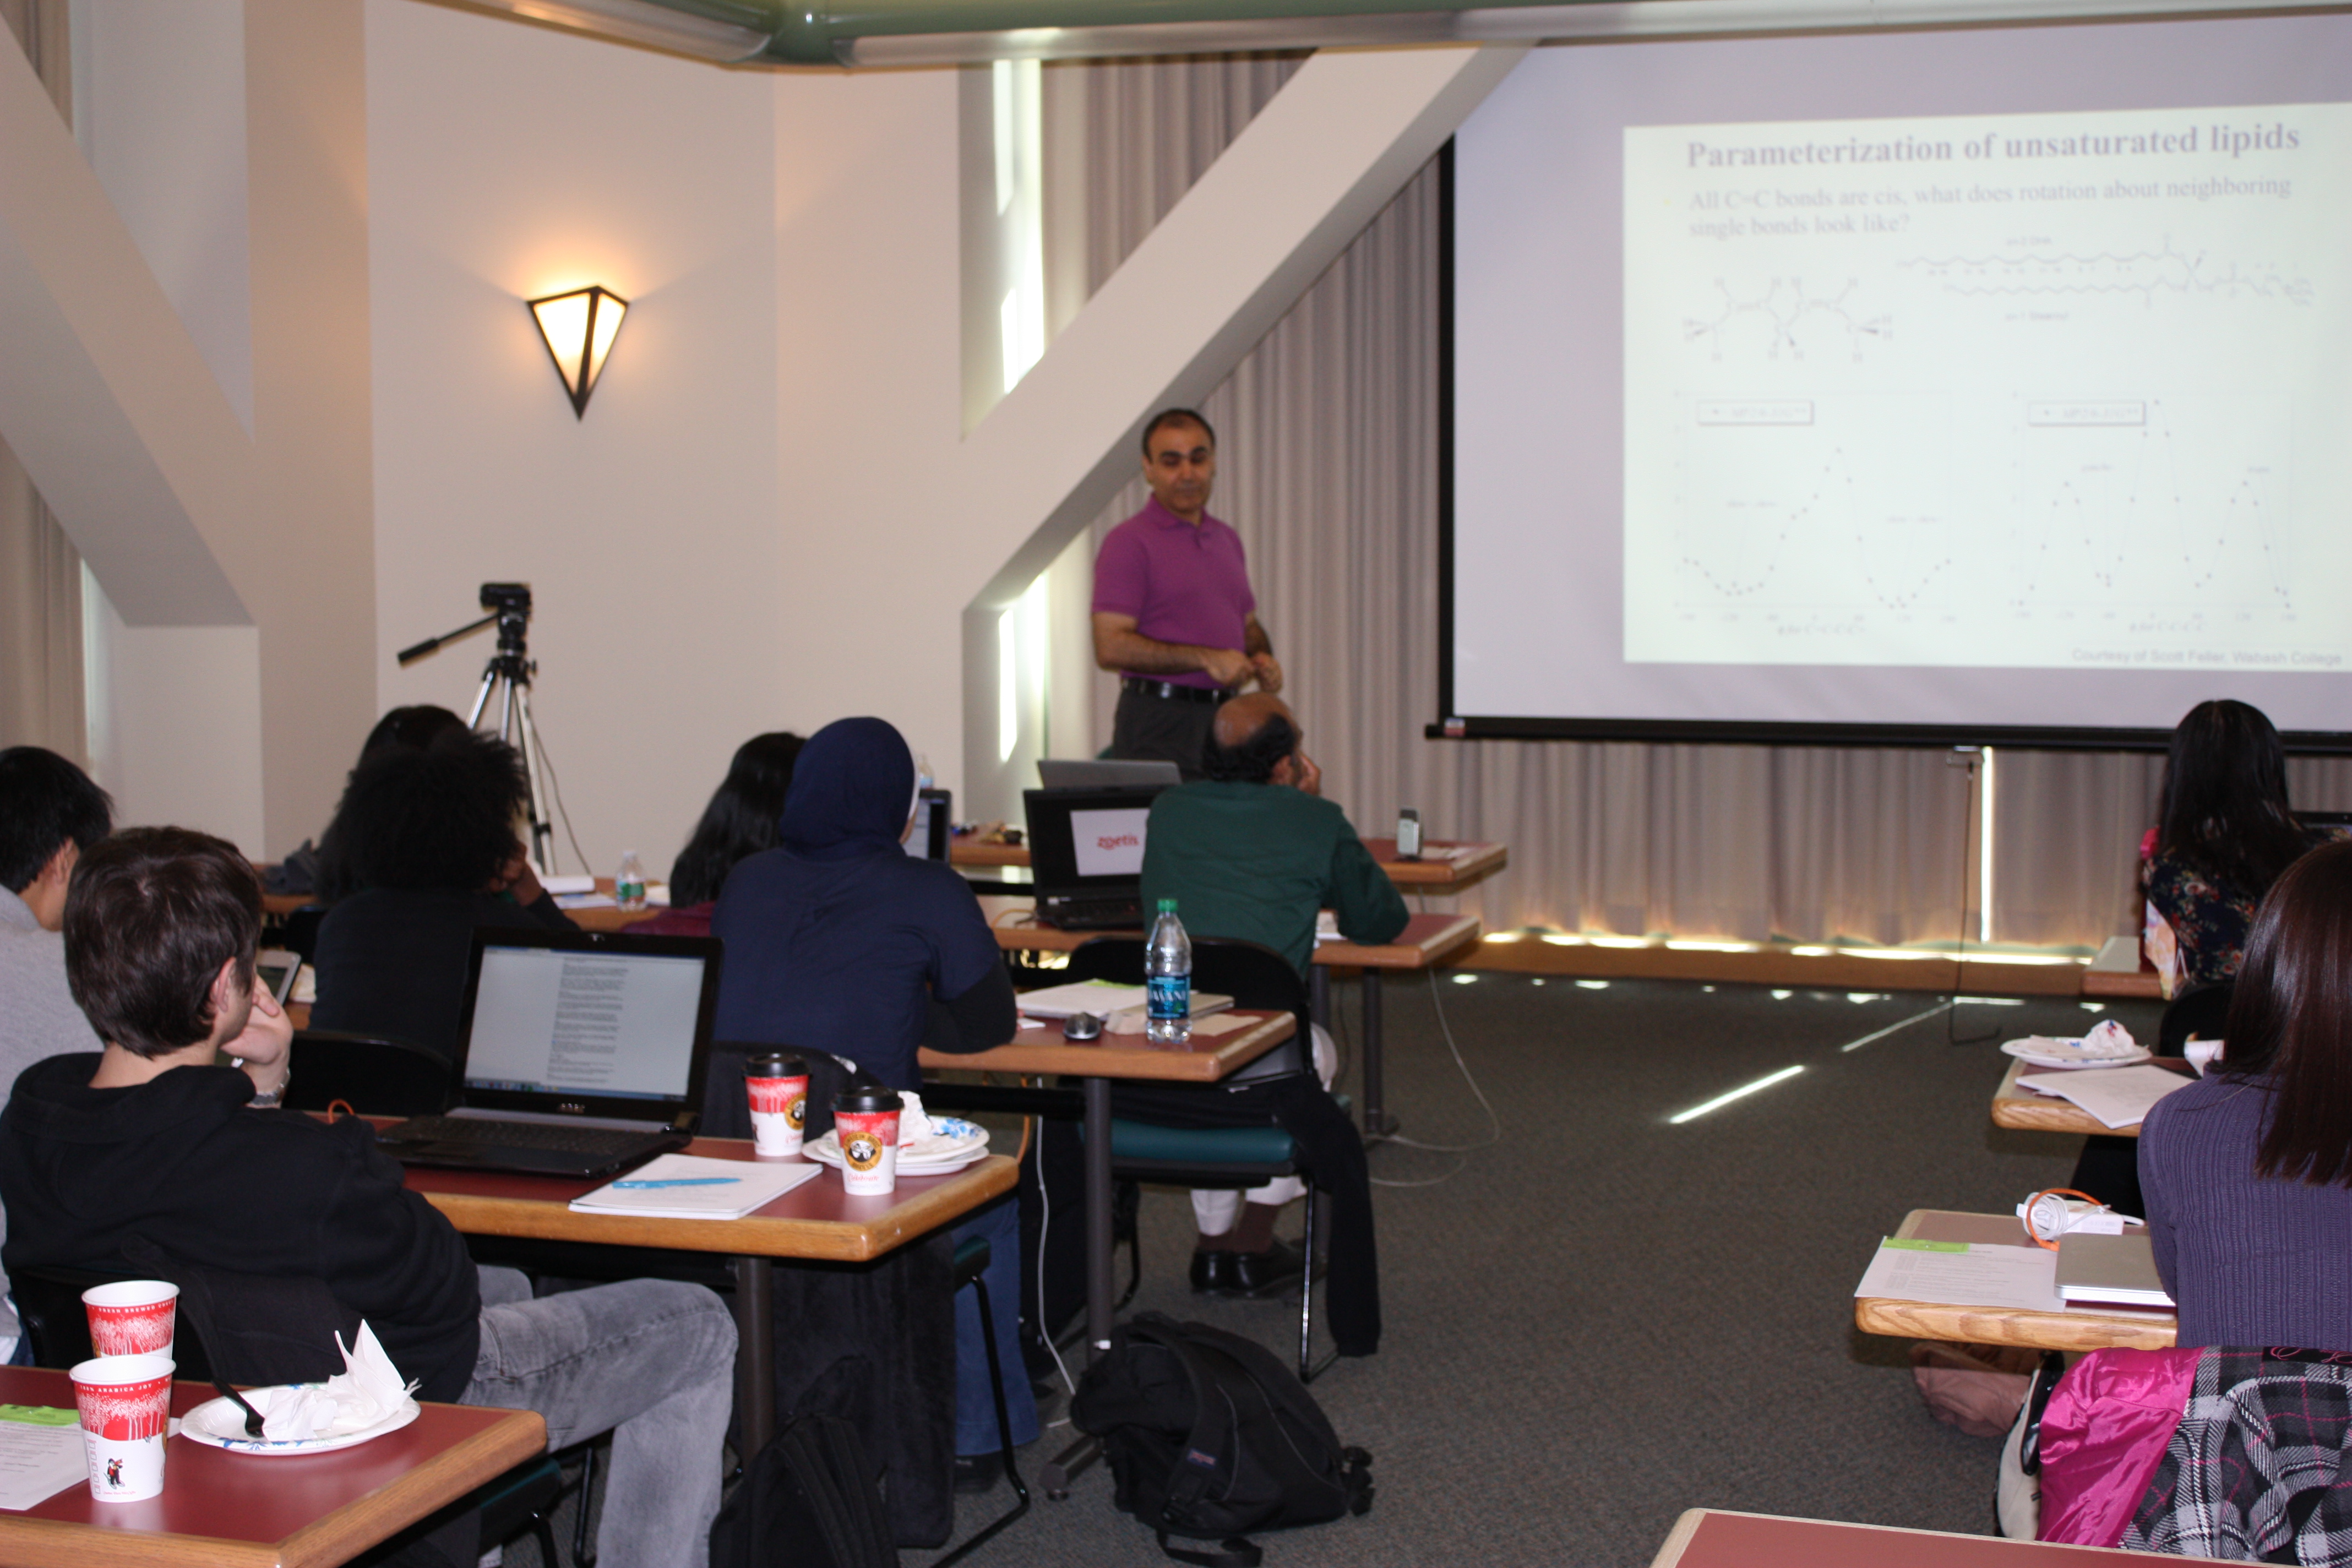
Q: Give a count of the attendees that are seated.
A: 9